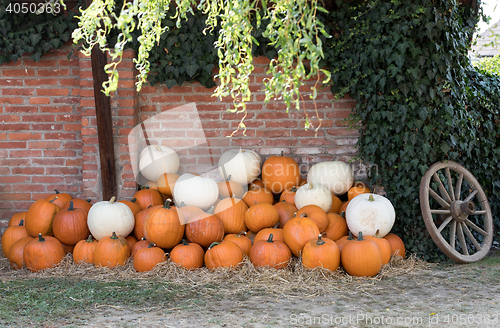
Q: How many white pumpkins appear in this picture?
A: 7